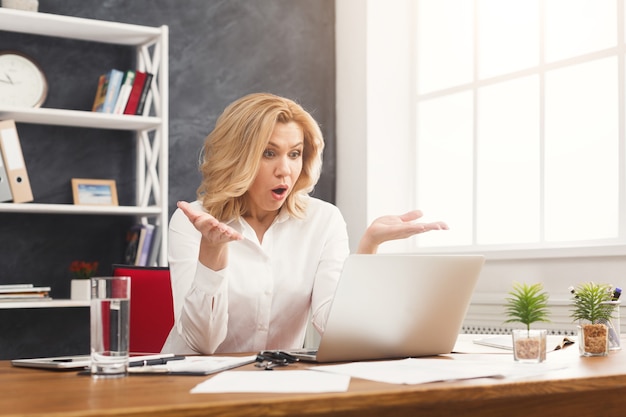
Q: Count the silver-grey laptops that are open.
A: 1